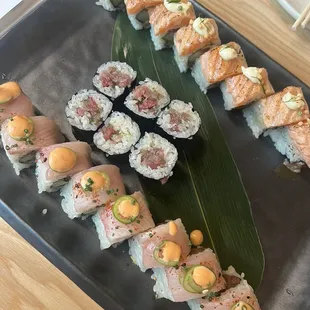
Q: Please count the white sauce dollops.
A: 5